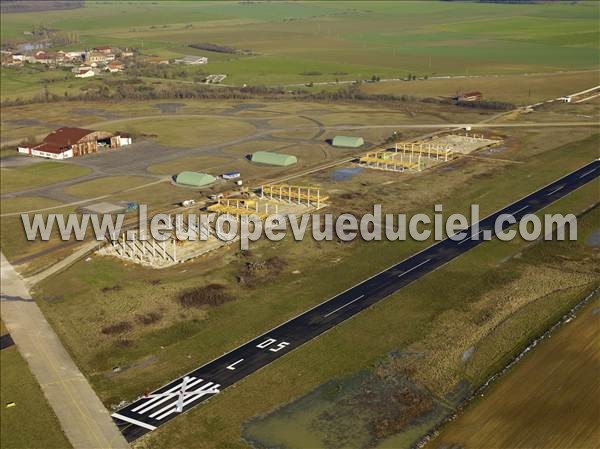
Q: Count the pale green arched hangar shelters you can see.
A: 3